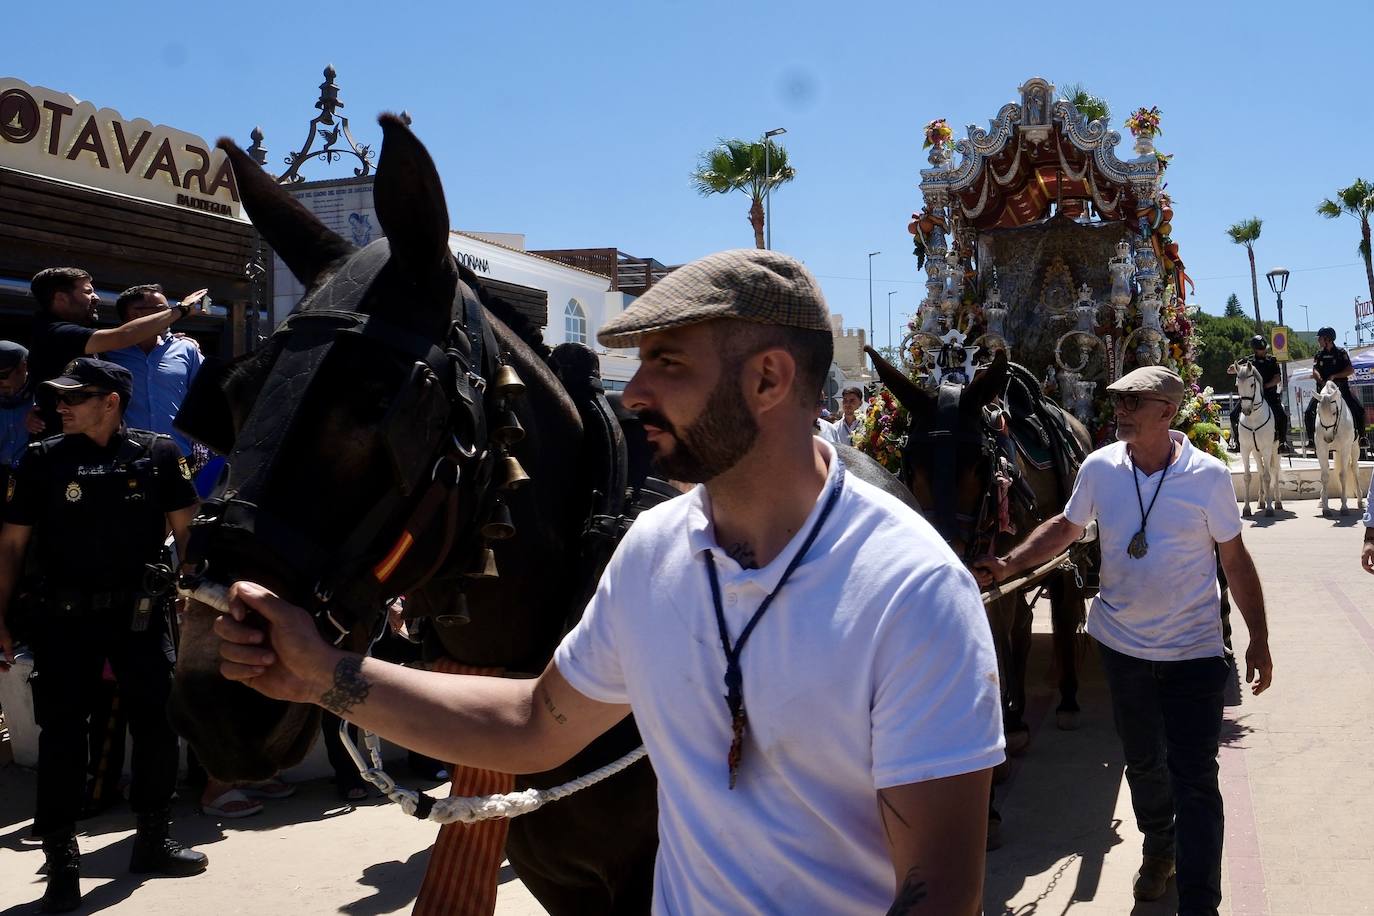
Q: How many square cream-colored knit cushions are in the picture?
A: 0